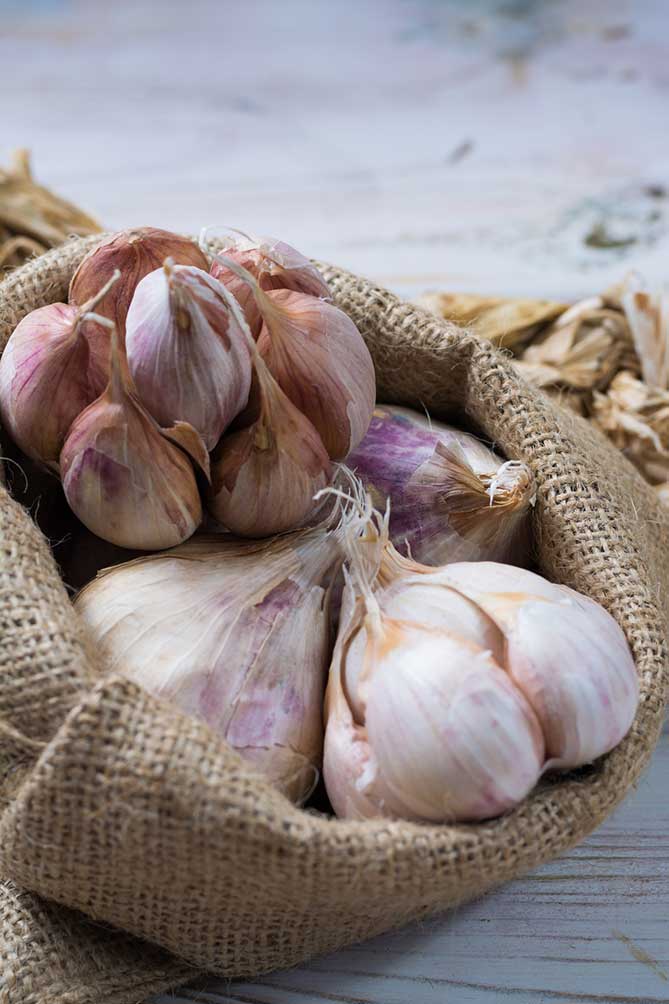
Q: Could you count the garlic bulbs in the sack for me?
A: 10